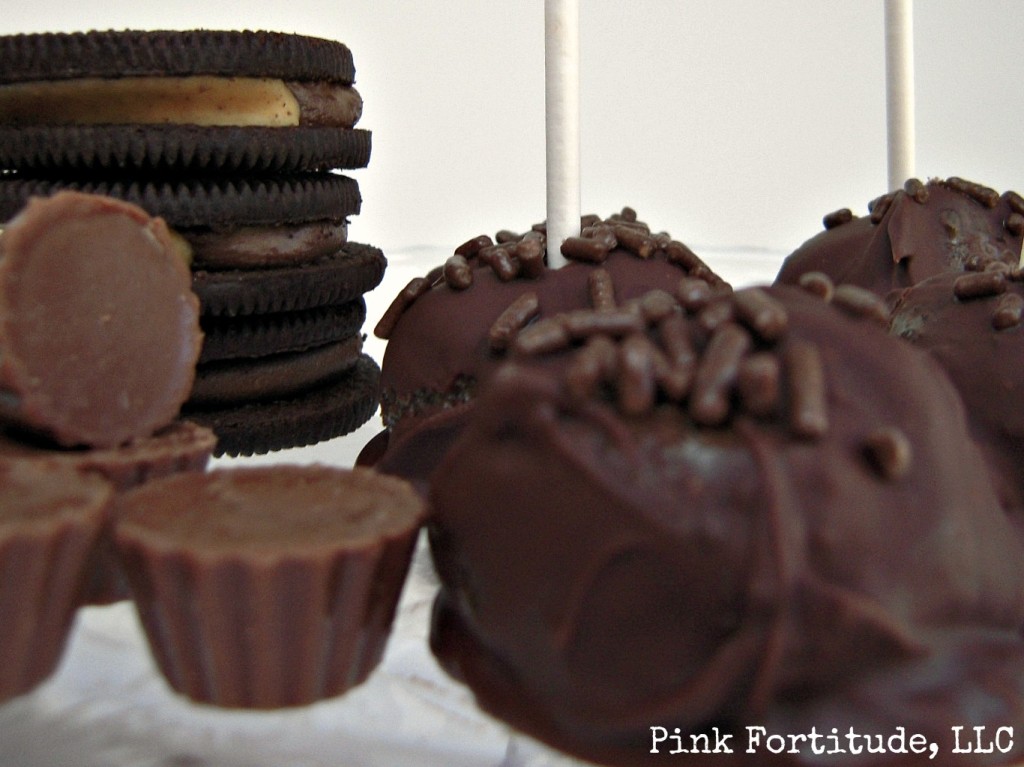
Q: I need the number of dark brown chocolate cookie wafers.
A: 6